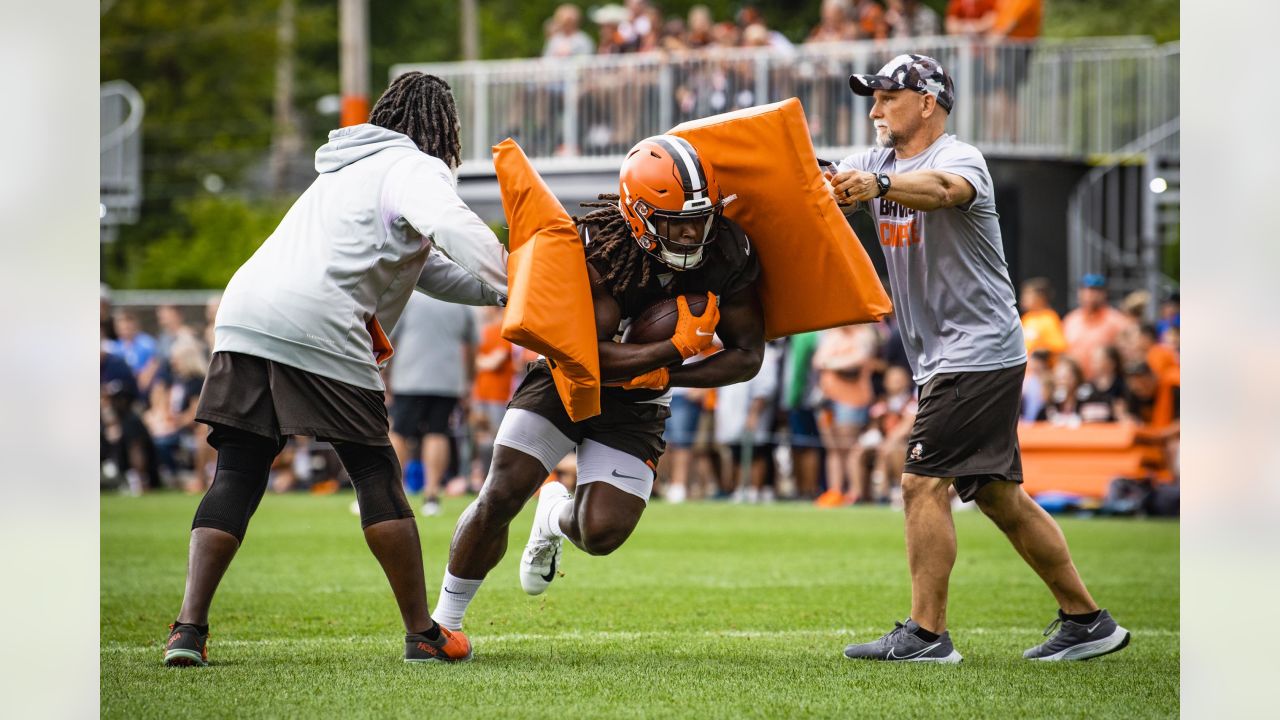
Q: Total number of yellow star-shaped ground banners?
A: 0